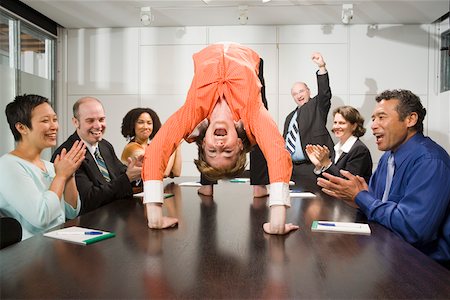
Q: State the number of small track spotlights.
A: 3